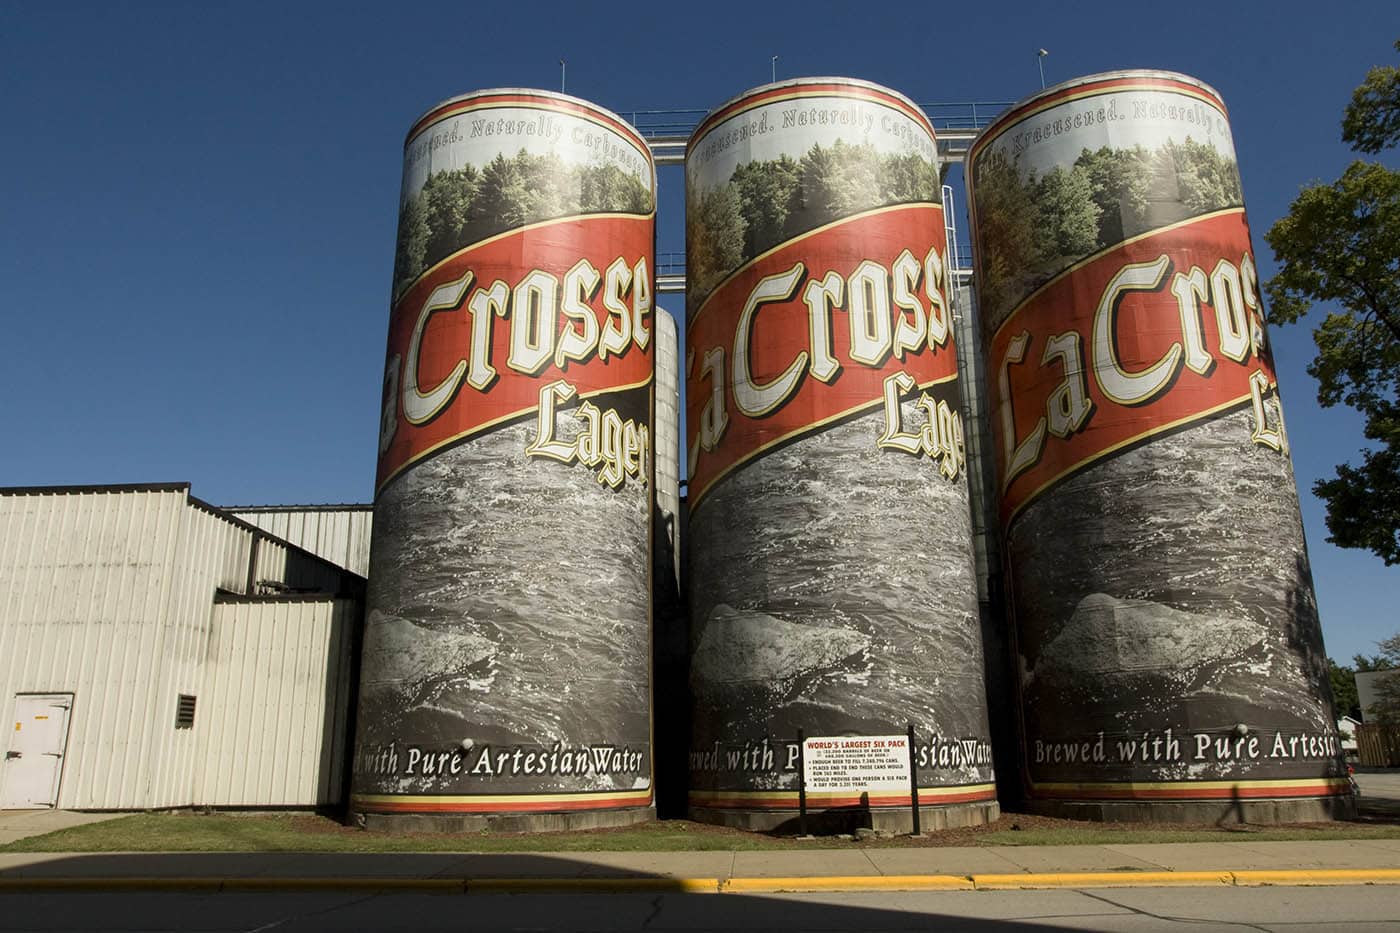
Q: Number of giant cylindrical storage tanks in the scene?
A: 3